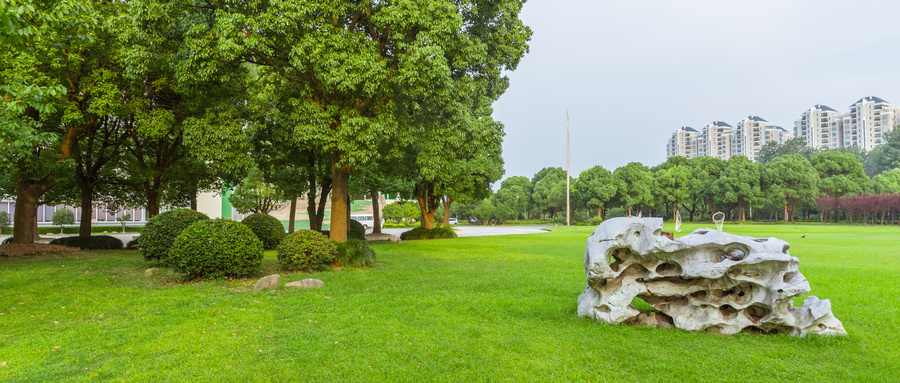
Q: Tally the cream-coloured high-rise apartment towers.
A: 5